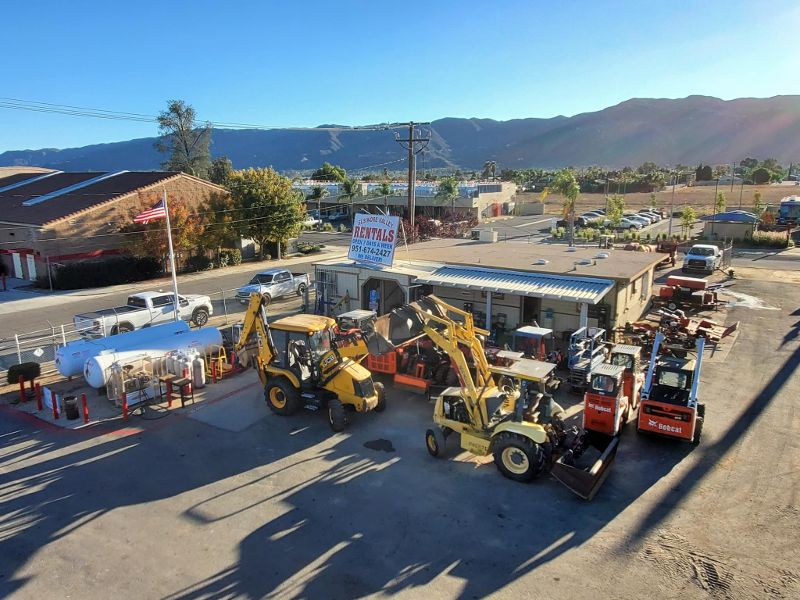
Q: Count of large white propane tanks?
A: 2